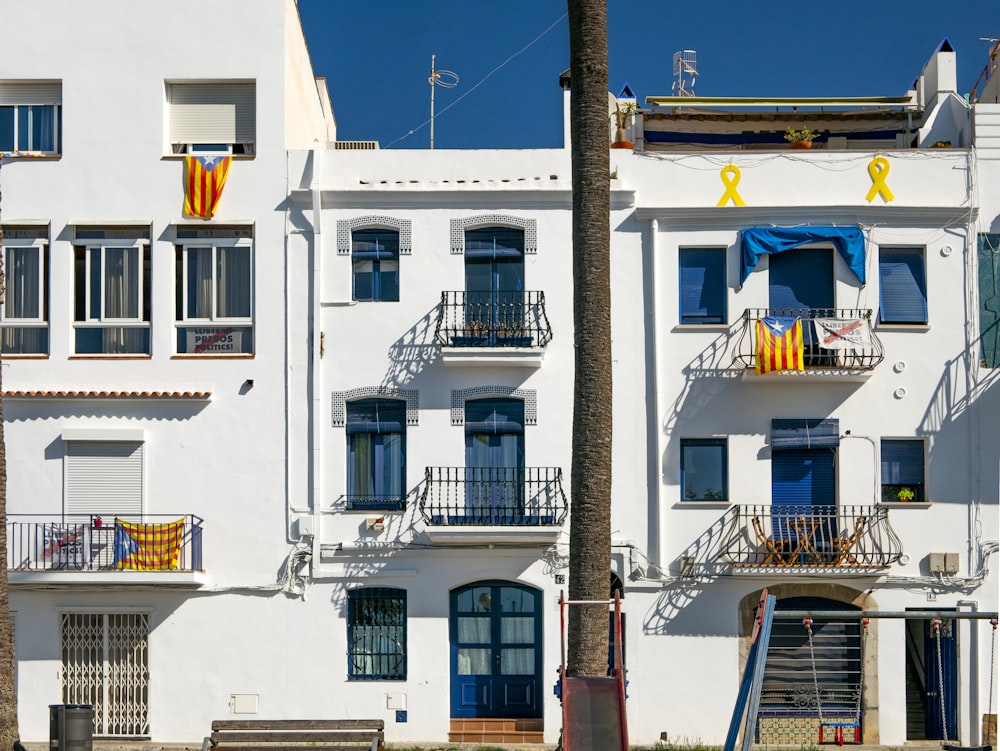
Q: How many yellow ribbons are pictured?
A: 2